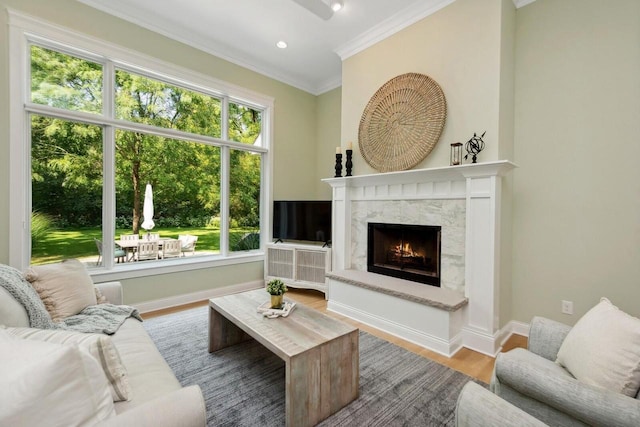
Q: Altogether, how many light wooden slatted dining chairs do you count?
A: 4